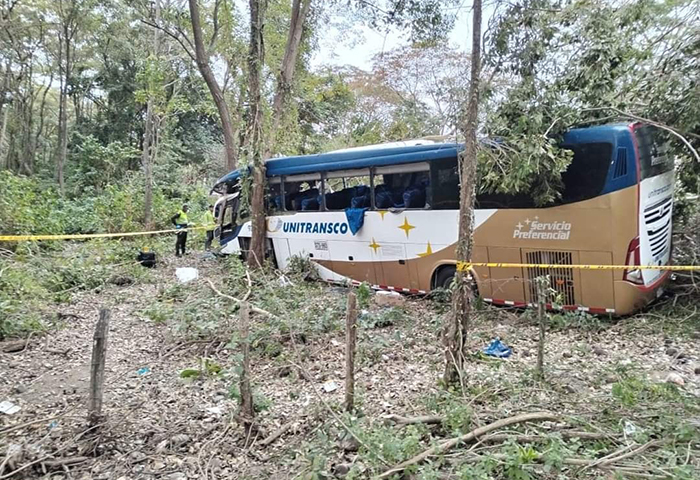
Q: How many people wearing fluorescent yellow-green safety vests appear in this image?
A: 2